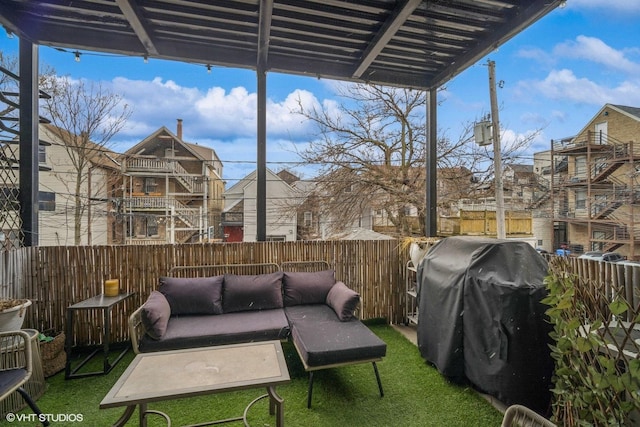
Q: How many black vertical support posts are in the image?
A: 3